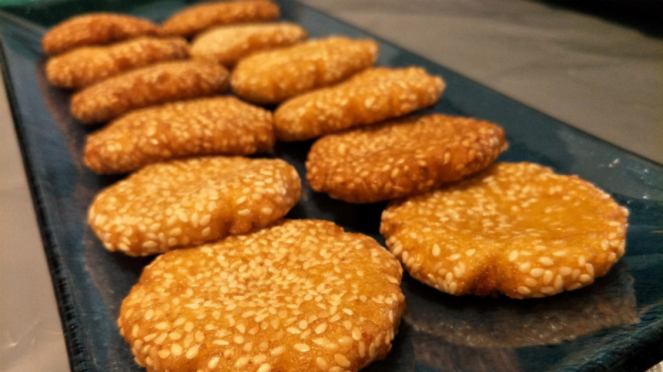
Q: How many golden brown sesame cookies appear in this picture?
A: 12